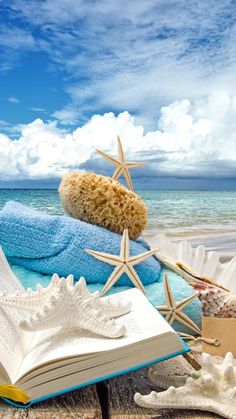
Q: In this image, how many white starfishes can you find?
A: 2